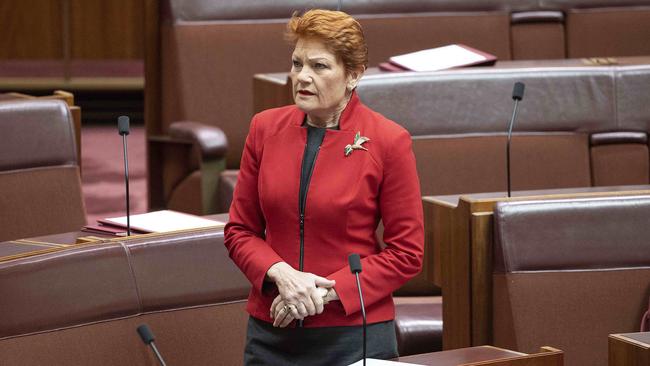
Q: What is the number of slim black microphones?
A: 4